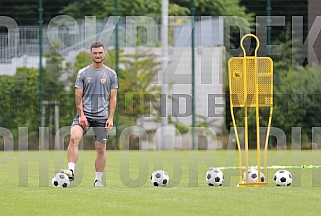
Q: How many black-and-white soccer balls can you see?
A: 5